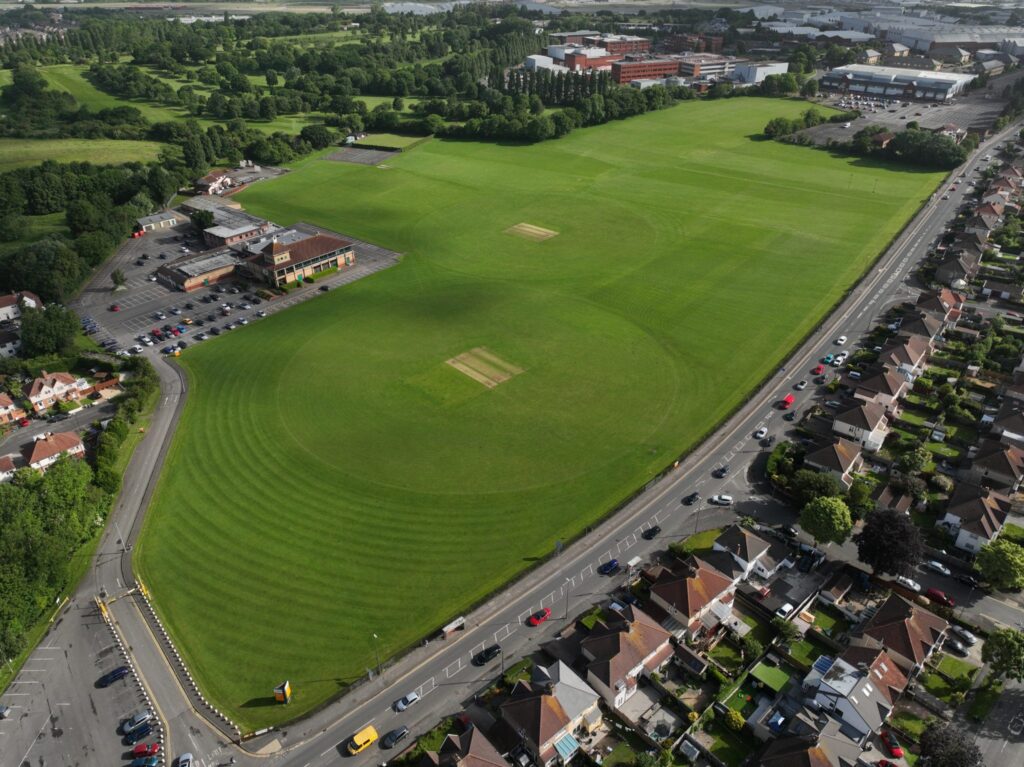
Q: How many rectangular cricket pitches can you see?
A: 2